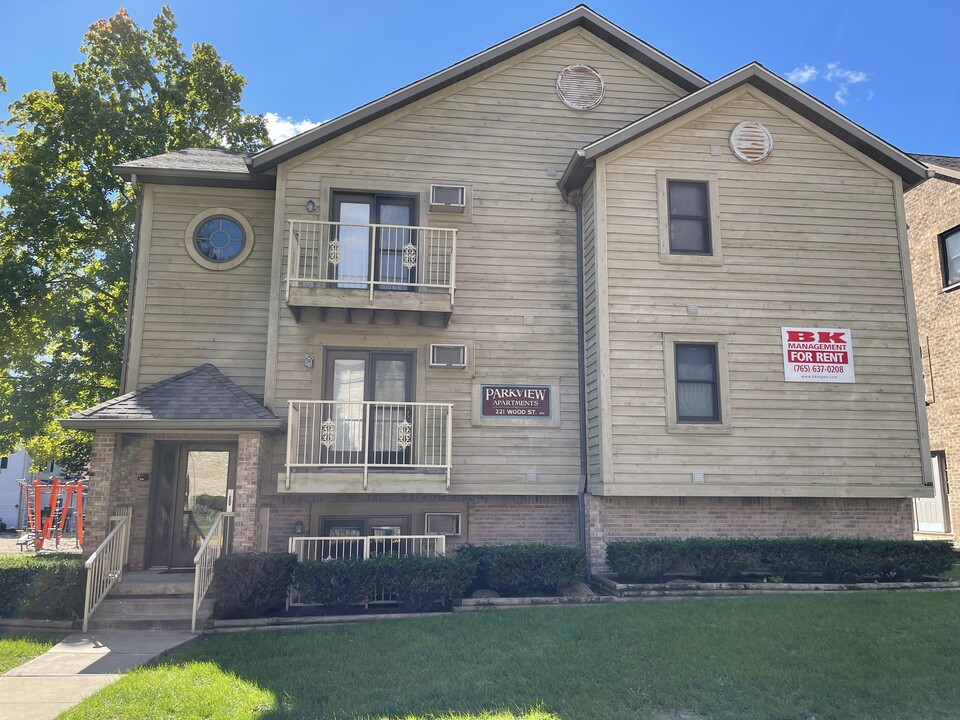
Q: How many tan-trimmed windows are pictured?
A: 3